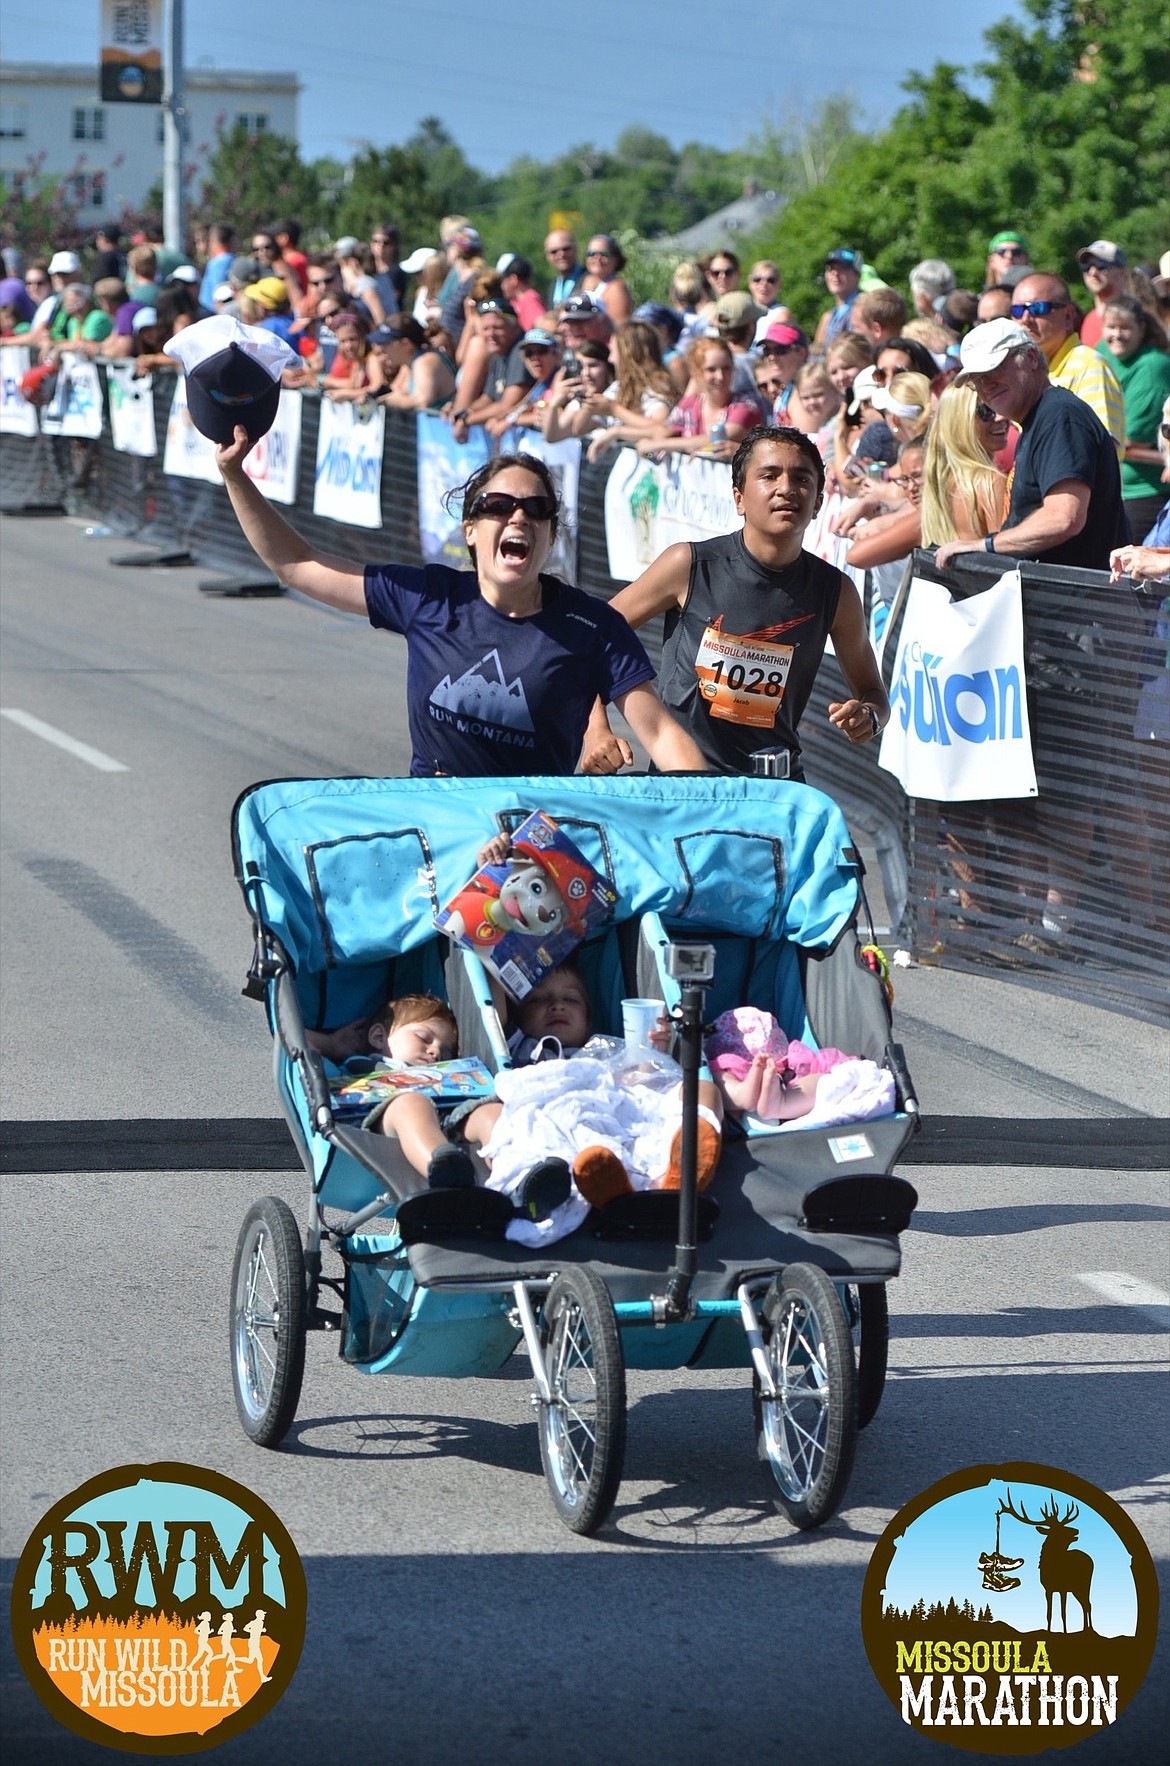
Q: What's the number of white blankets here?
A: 2